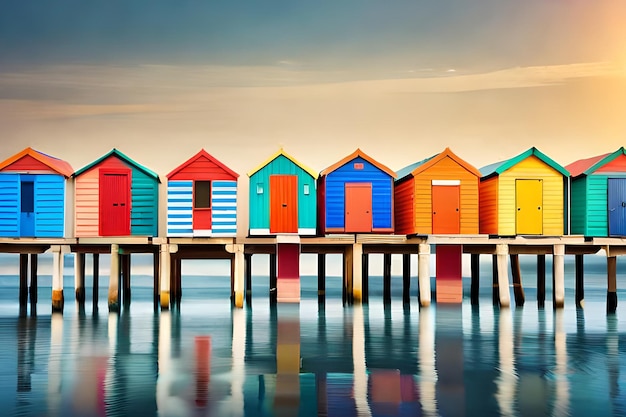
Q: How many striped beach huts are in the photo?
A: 1